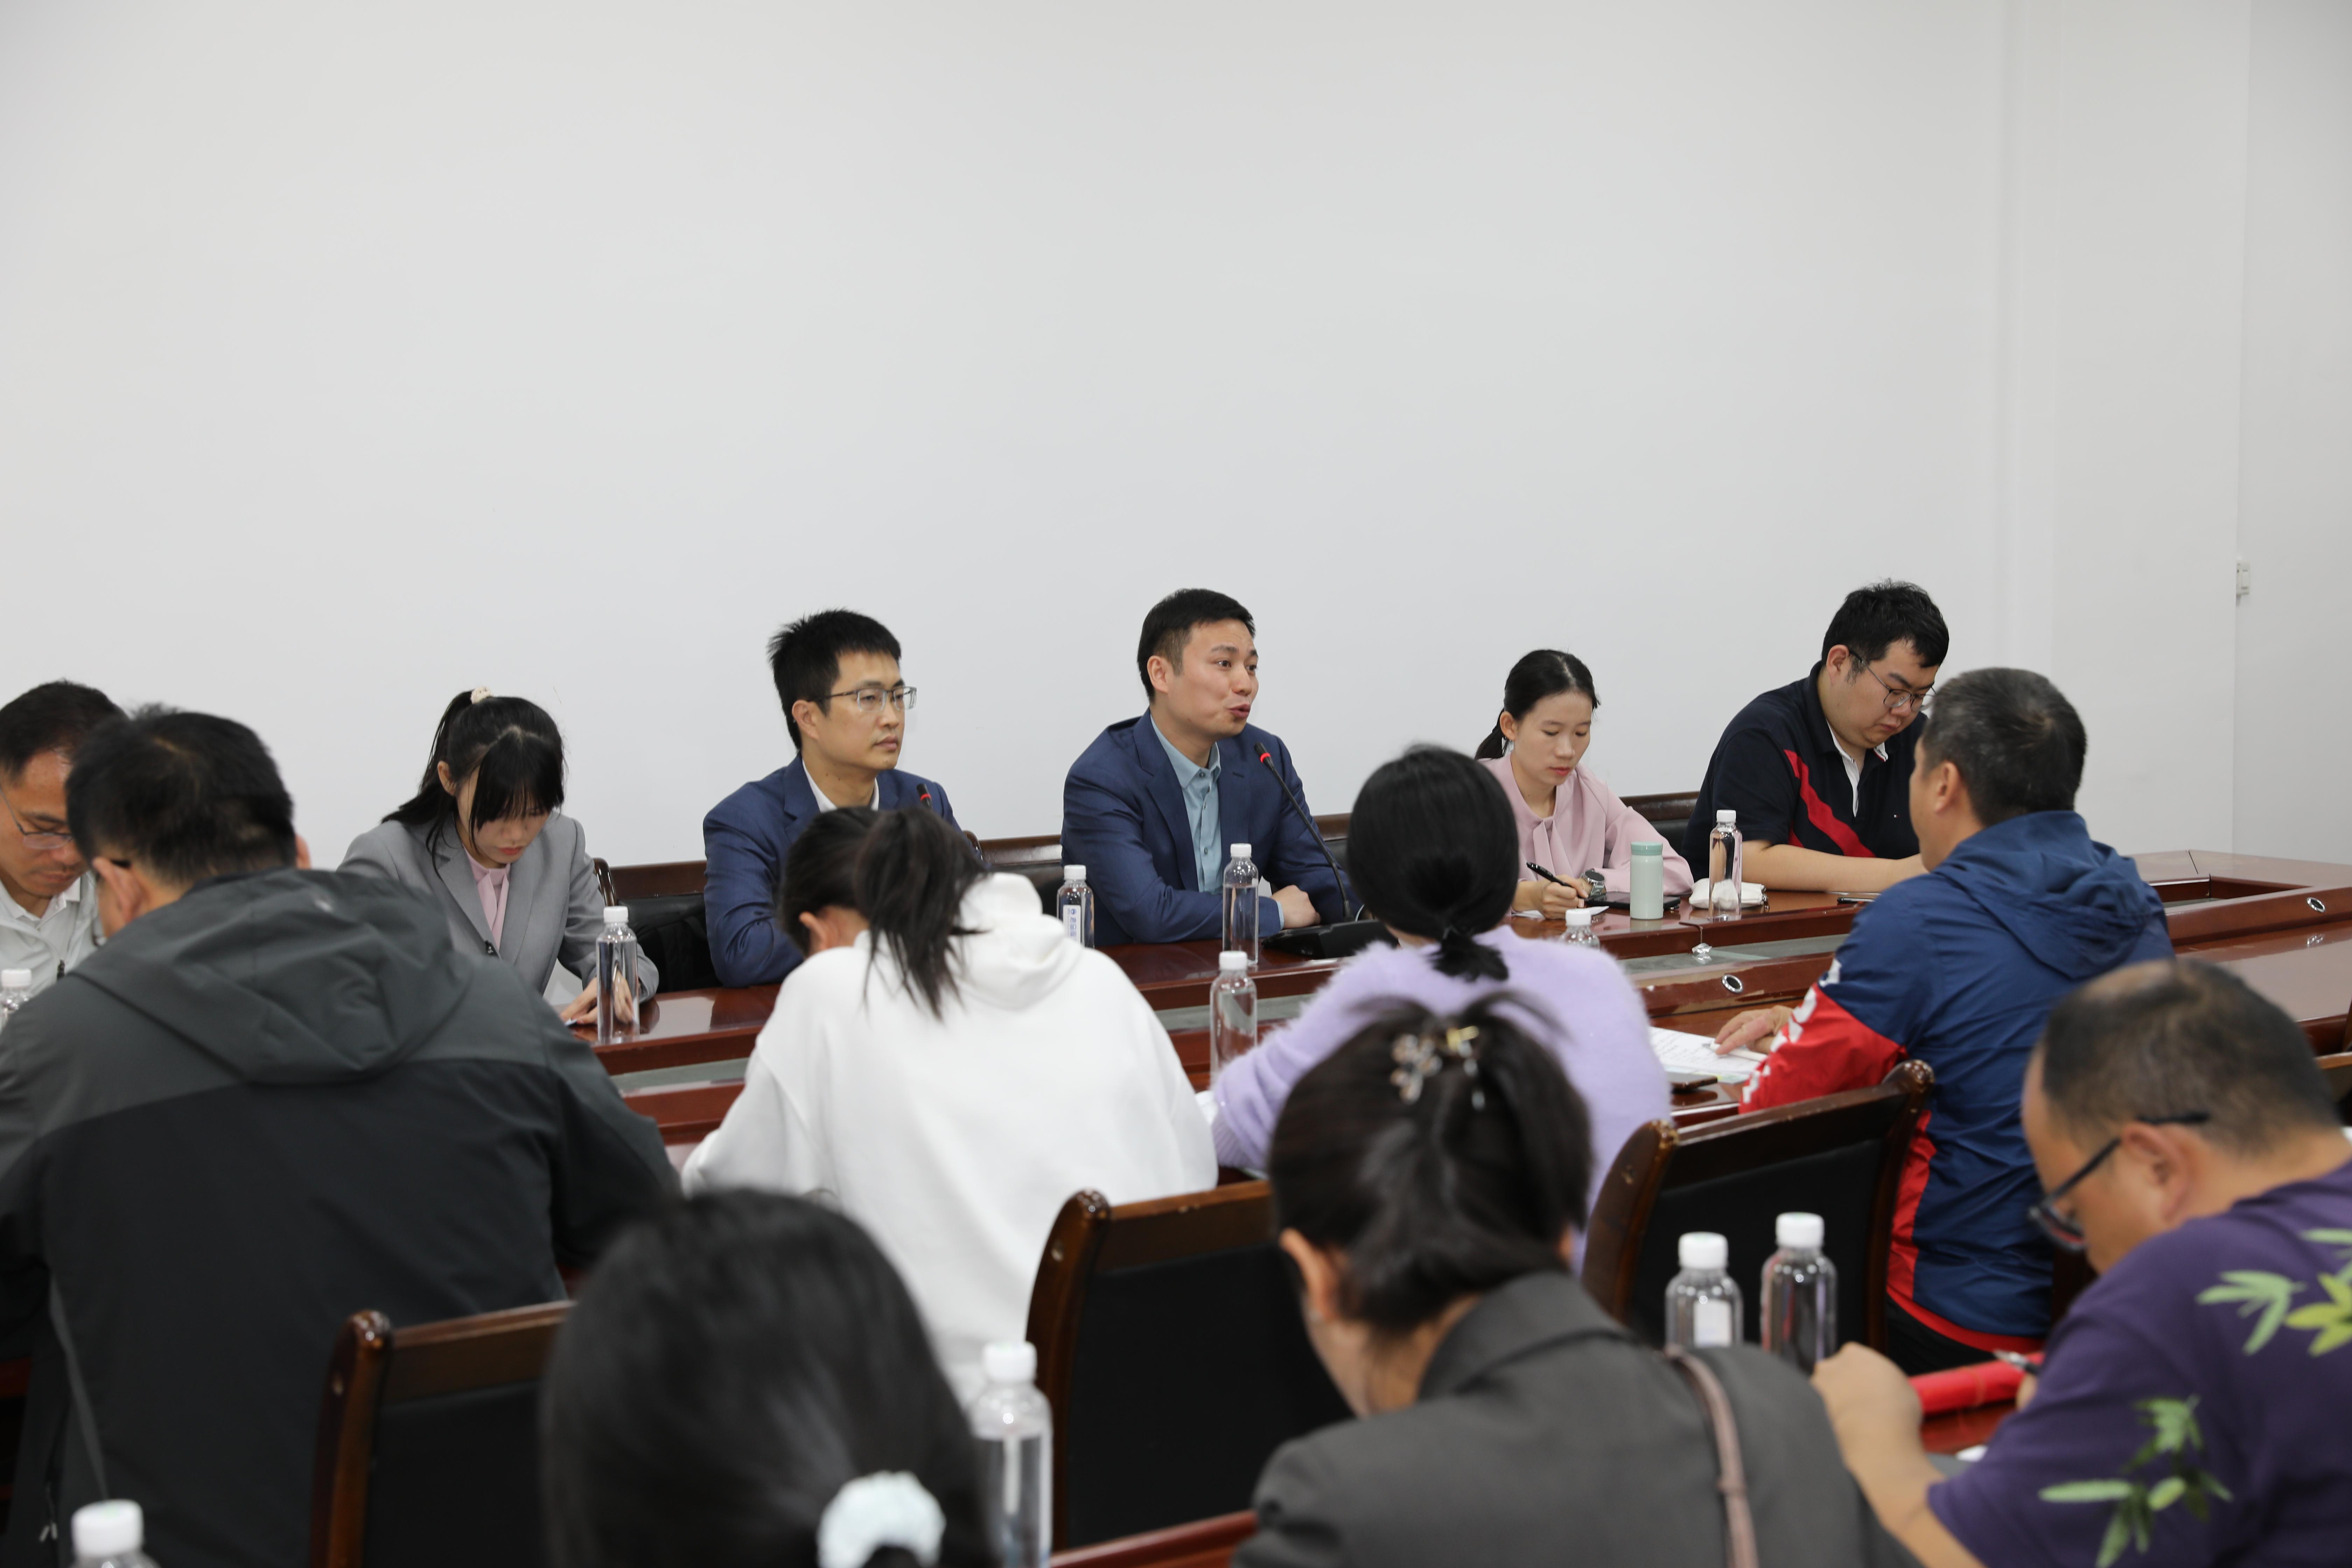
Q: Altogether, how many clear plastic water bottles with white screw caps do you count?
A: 11